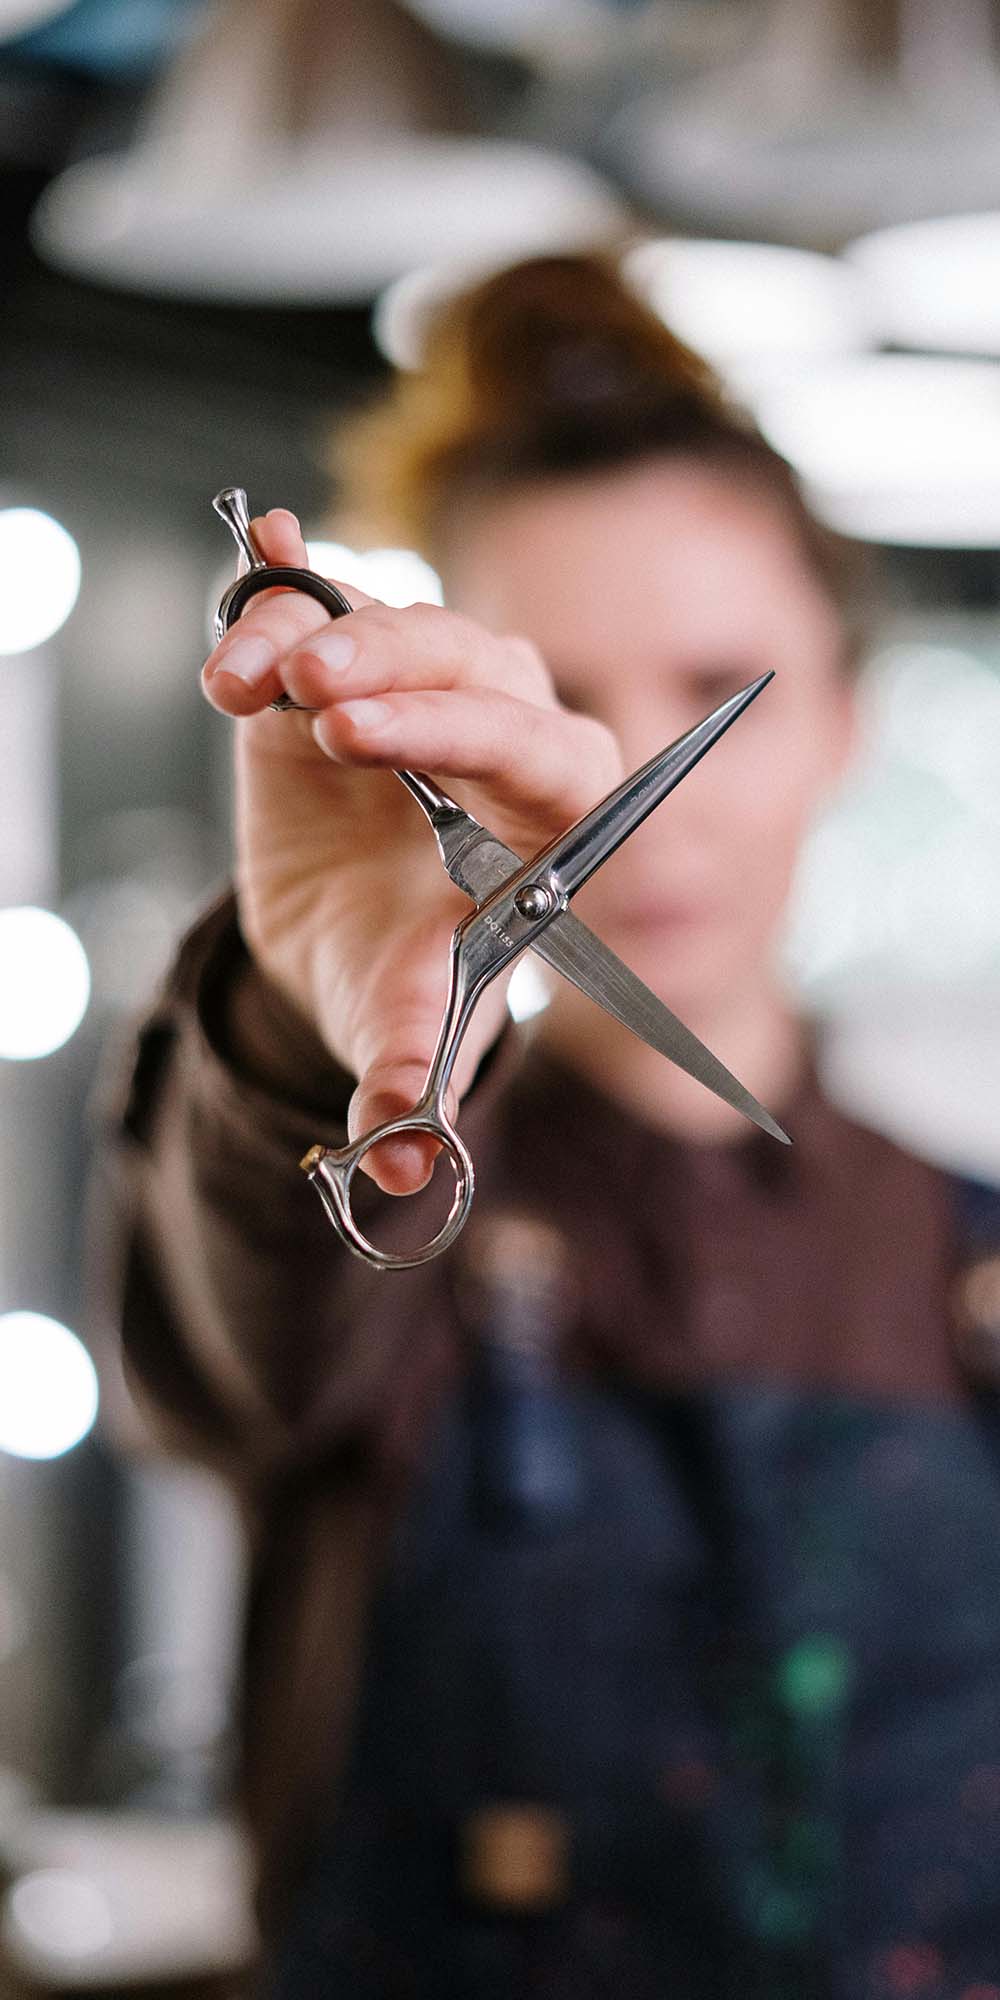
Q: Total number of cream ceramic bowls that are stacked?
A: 0